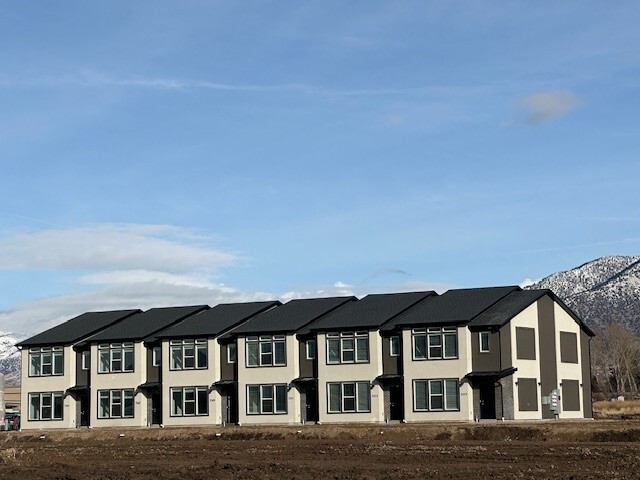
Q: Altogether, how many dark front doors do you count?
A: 6